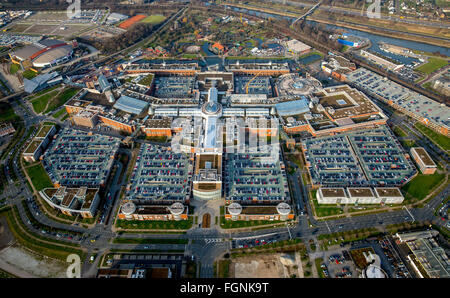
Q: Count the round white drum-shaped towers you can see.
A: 4